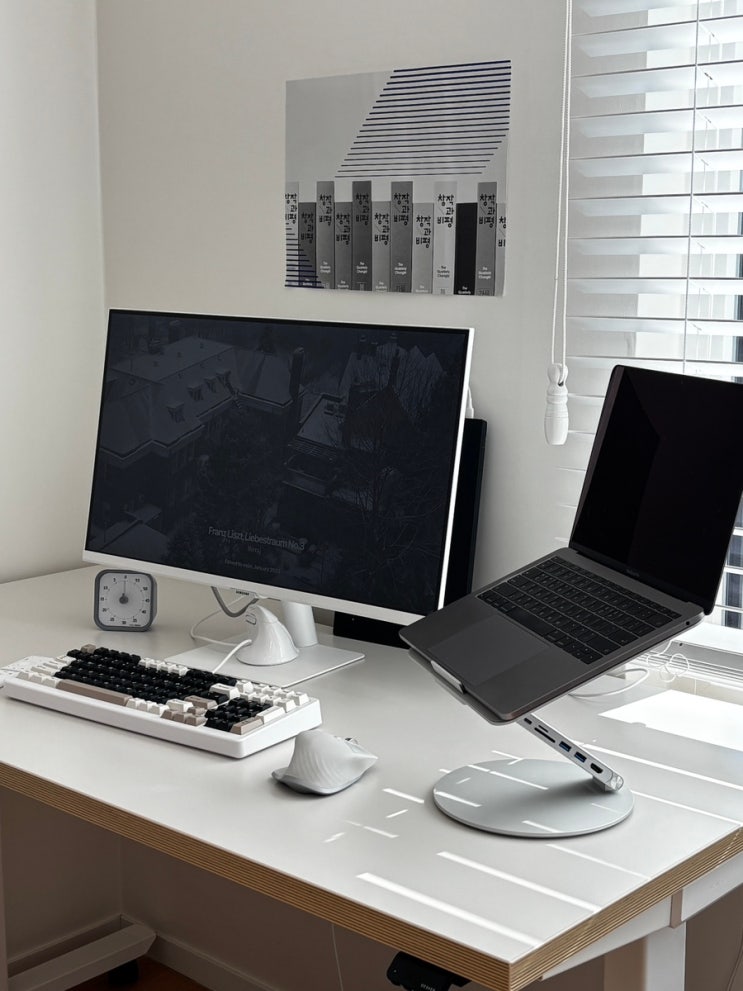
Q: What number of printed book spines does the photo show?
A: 12